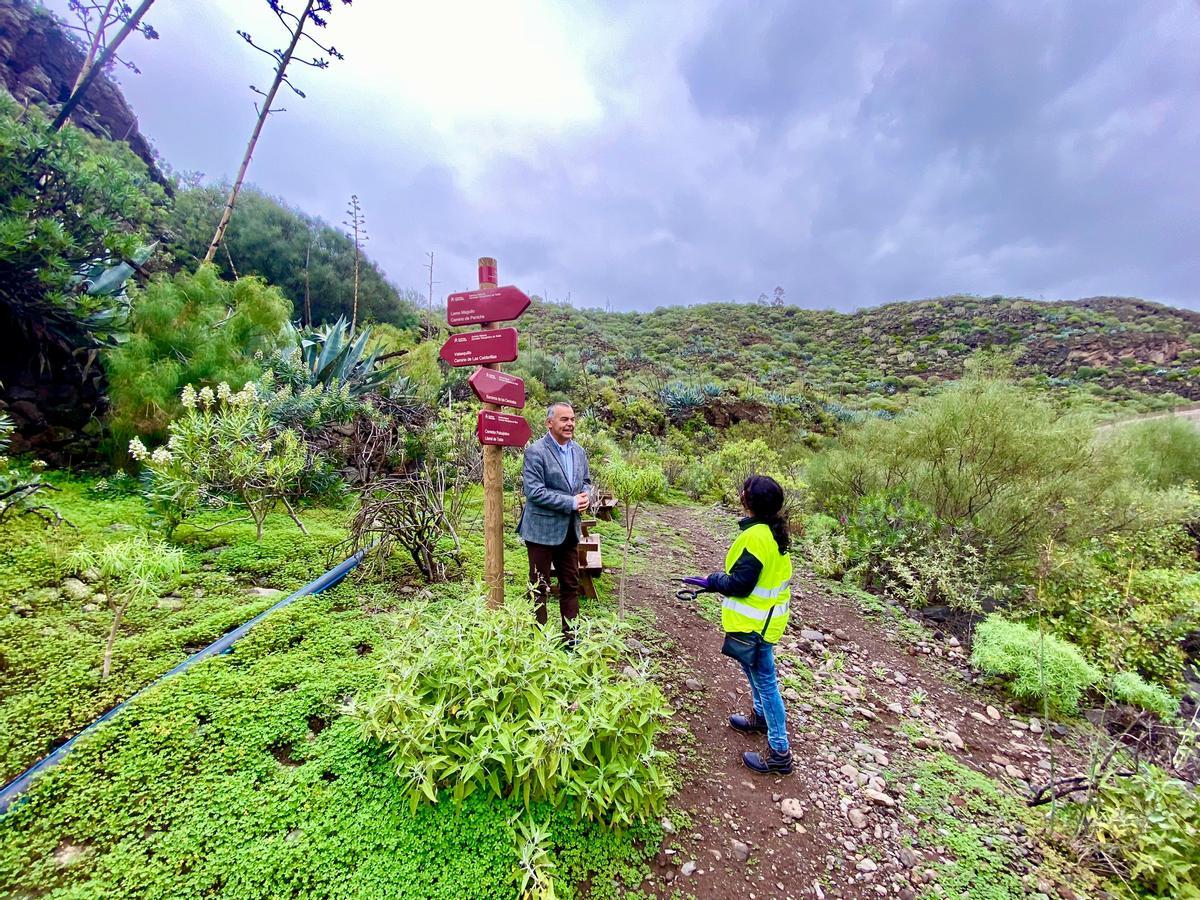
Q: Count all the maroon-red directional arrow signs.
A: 4